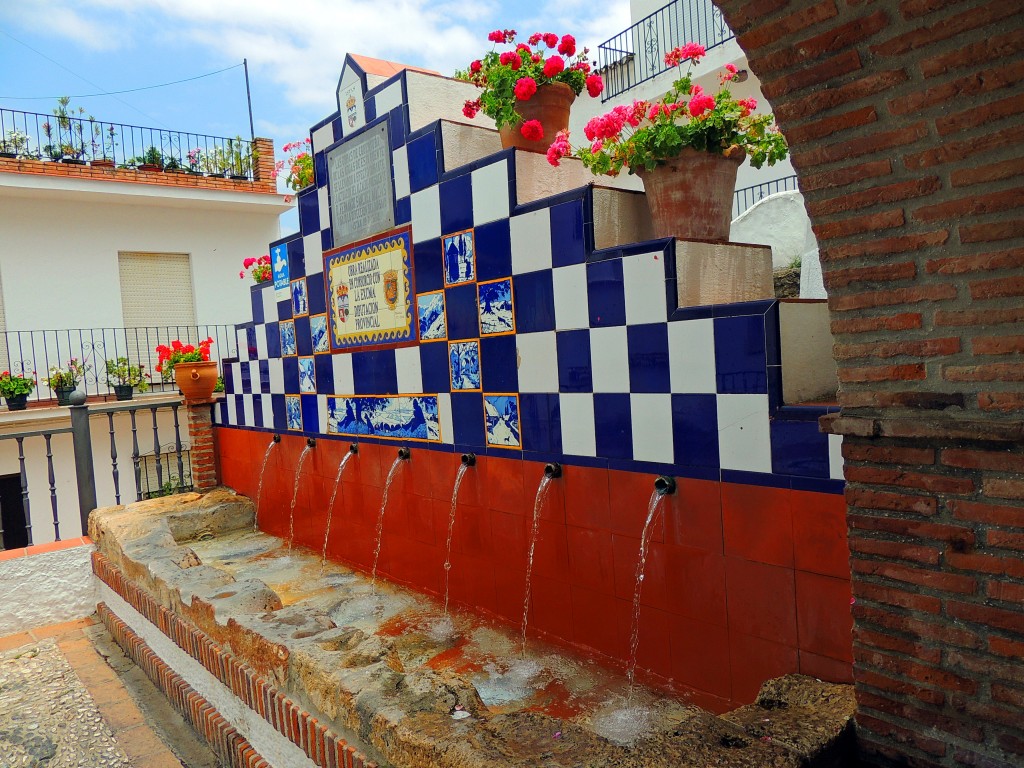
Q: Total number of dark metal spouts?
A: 7